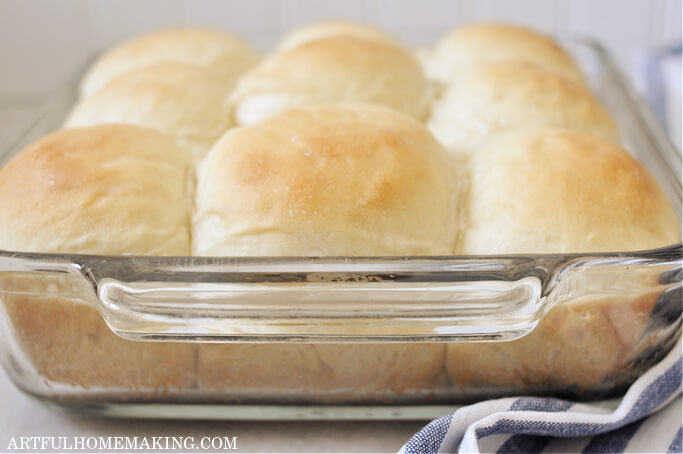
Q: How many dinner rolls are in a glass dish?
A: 9